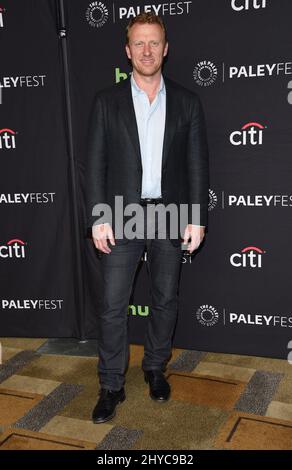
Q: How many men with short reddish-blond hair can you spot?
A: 1